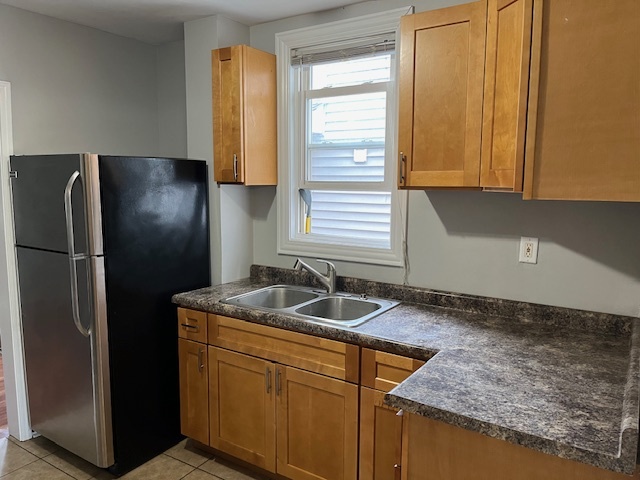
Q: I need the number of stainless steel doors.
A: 2